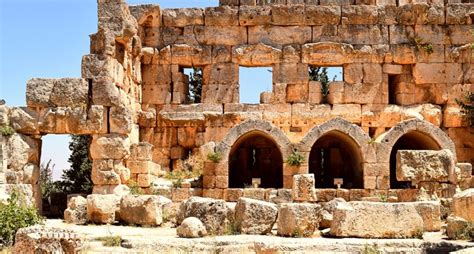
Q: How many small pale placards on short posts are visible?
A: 2